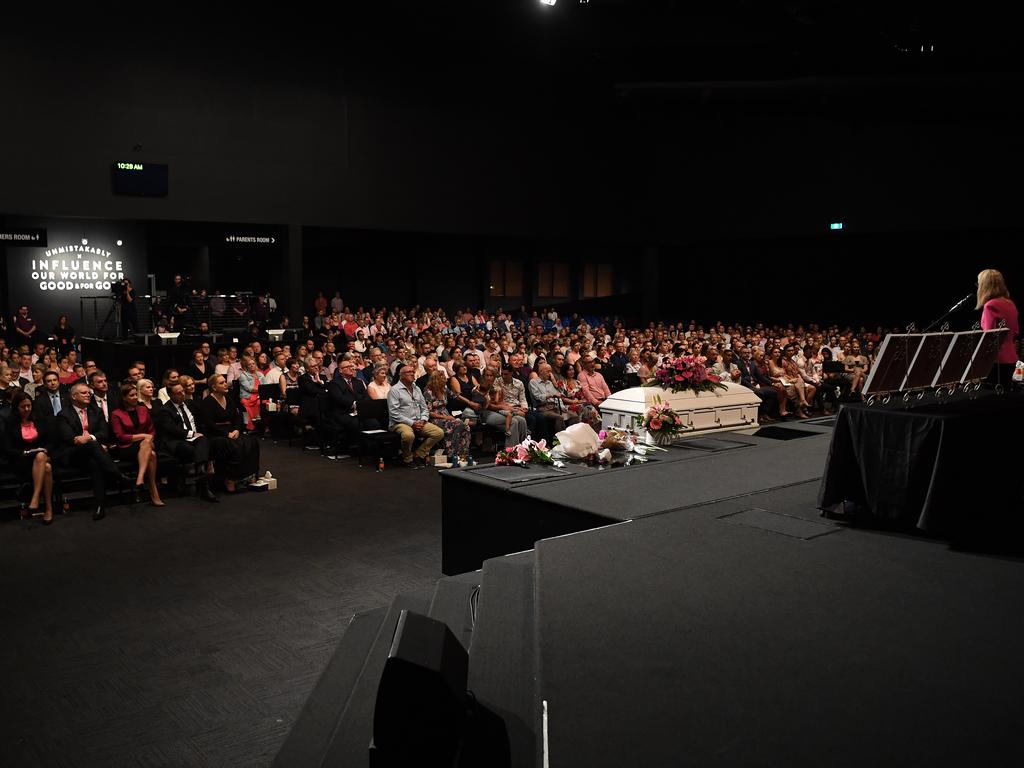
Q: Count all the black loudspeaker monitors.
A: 1